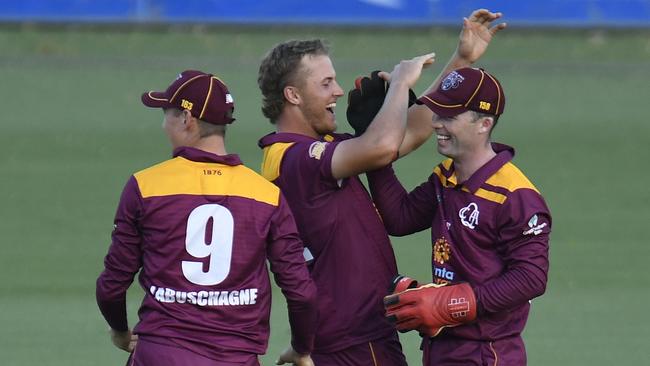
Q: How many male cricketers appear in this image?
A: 3